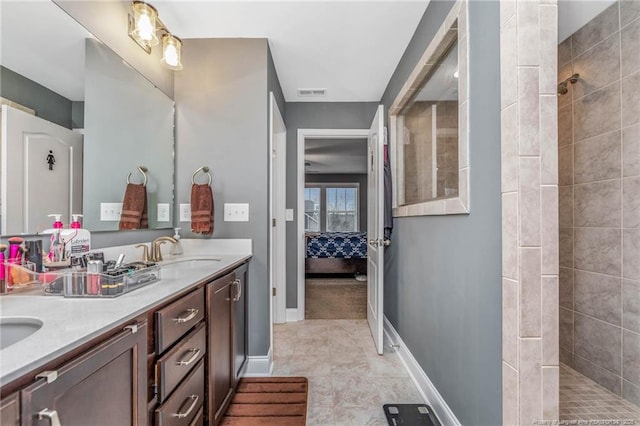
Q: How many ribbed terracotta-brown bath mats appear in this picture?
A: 1